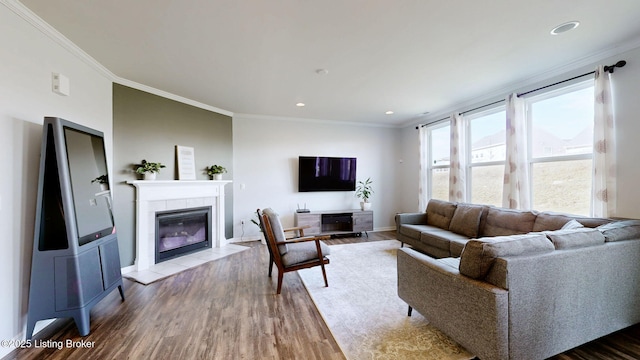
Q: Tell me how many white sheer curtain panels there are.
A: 4